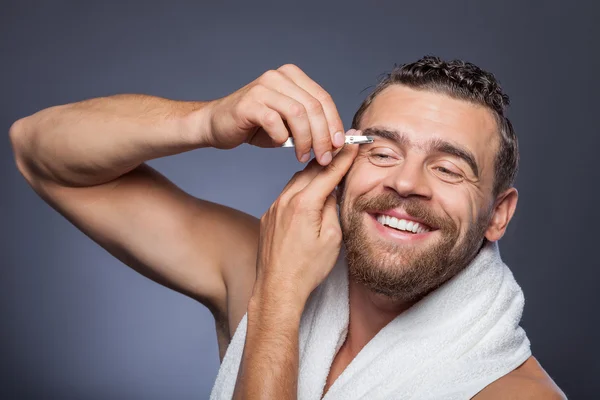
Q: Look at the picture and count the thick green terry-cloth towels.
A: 0